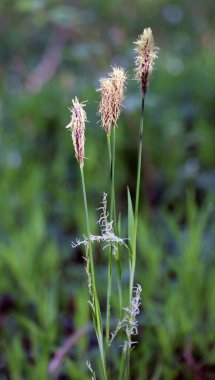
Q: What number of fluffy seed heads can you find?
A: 4